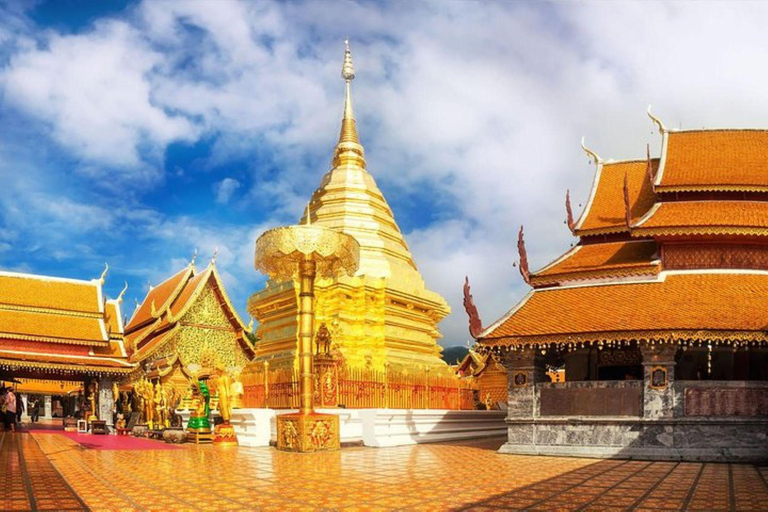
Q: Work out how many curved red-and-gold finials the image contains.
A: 5